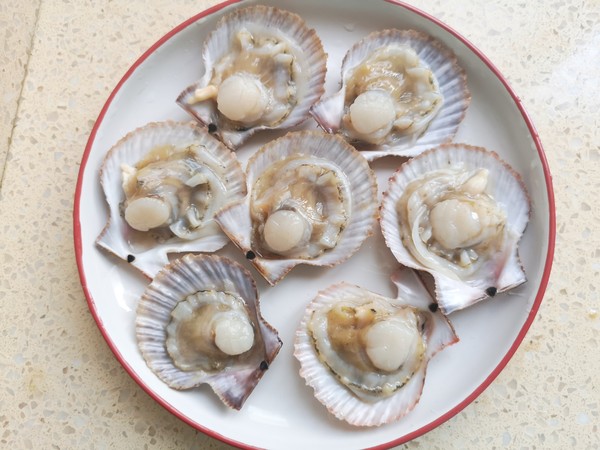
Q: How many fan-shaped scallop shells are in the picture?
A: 7